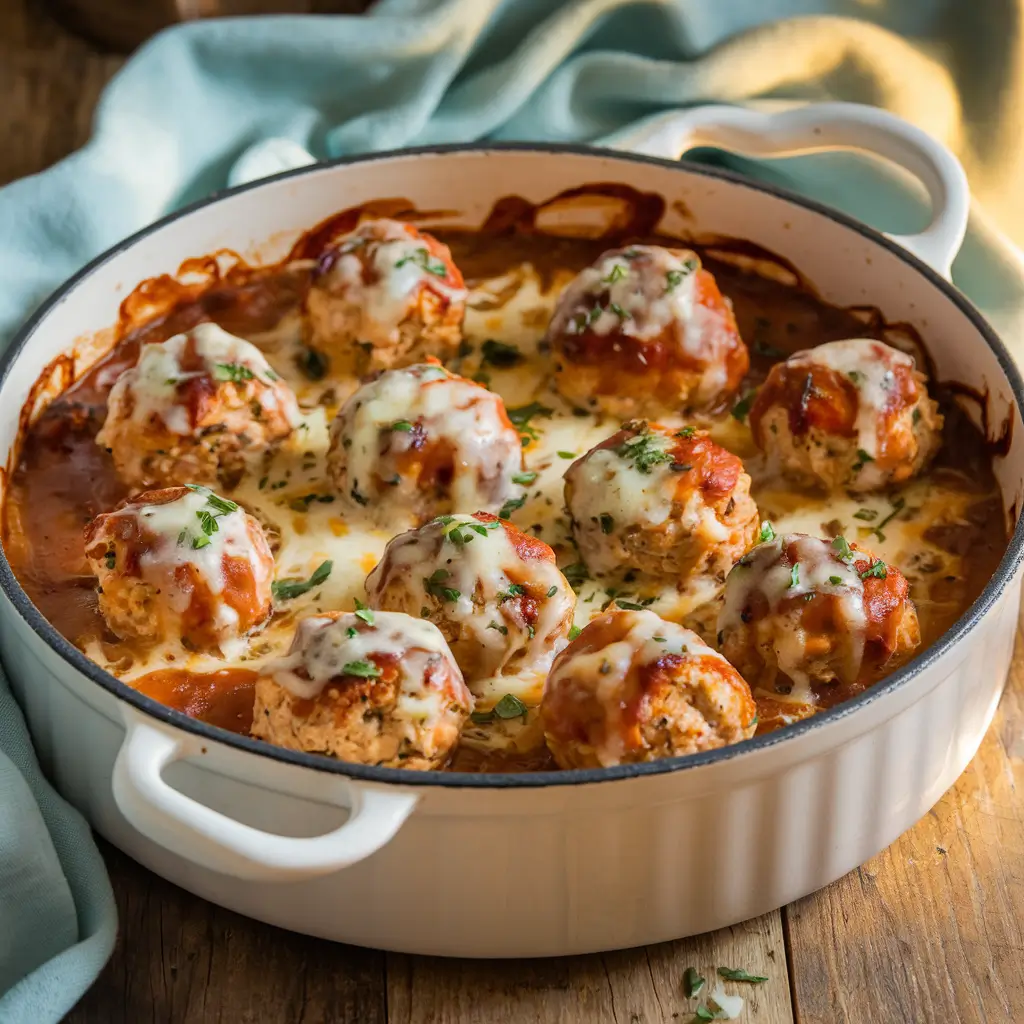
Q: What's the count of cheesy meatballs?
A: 11